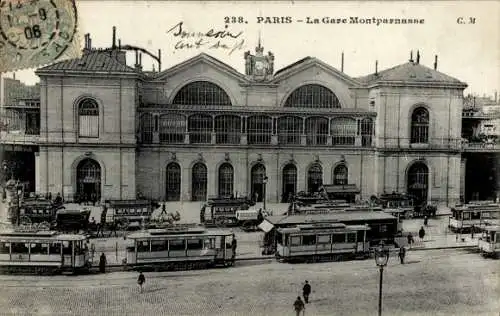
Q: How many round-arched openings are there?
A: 13